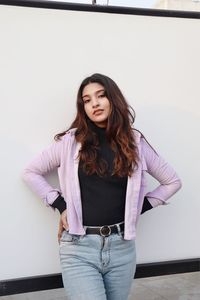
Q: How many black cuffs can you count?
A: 2